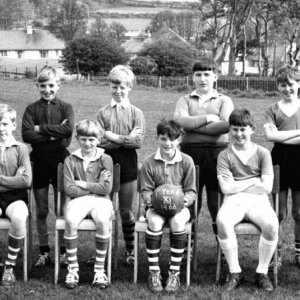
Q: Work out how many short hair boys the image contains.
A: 8